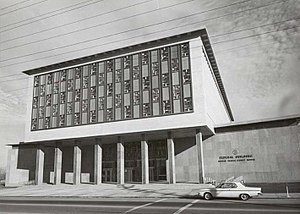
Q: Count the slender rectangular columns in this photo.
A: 8